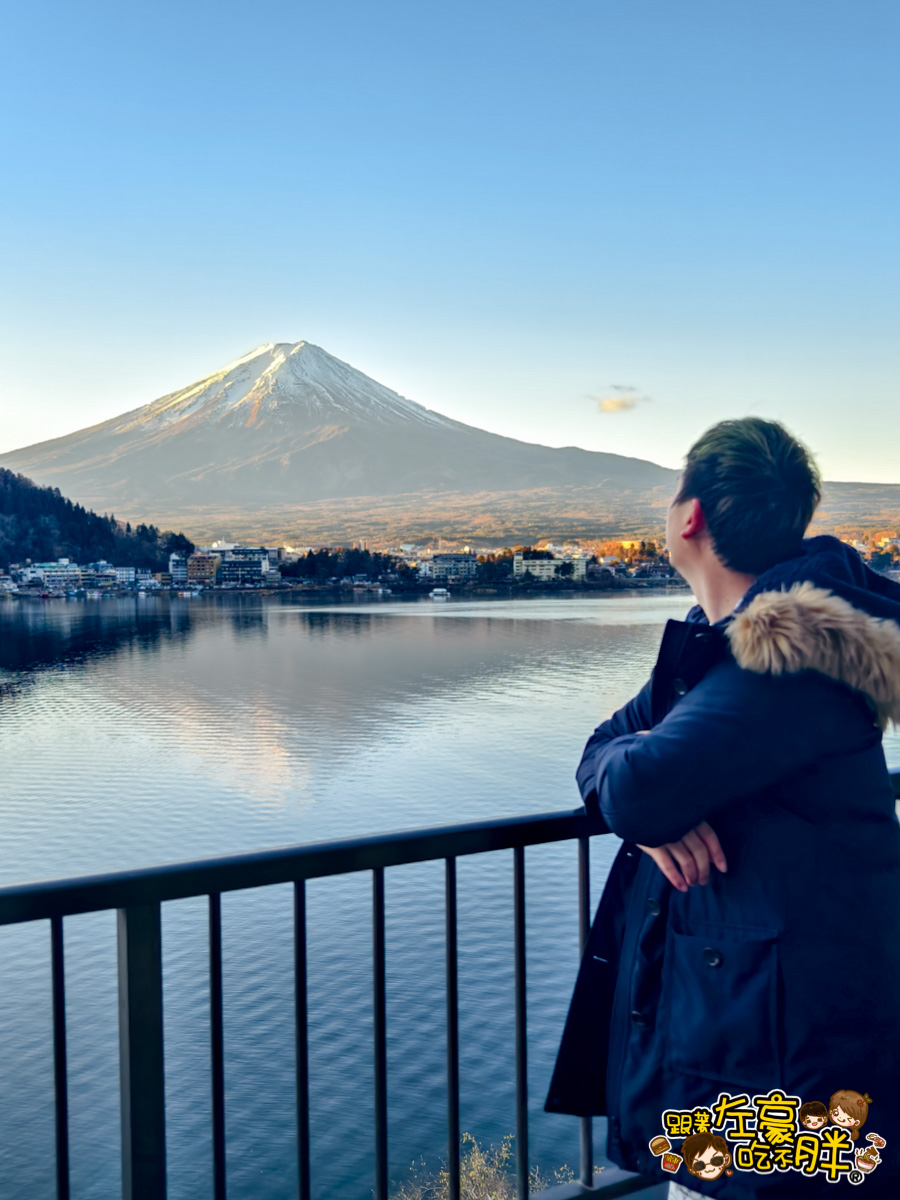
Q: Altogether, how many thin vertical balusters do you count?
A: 7